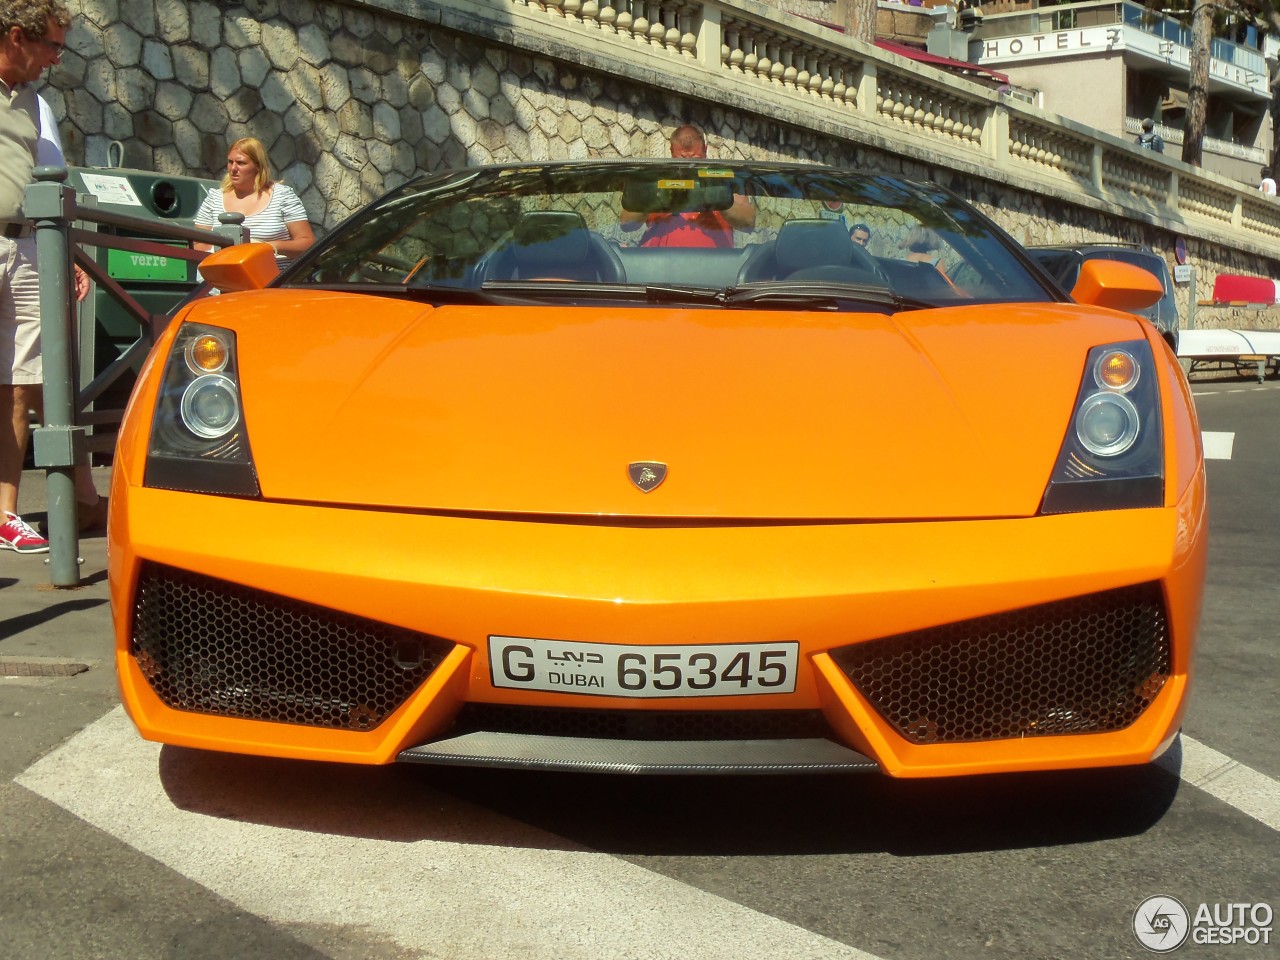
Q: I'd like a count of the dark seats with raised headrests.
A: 2